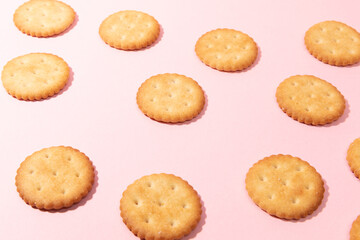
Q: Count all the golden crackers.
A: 12